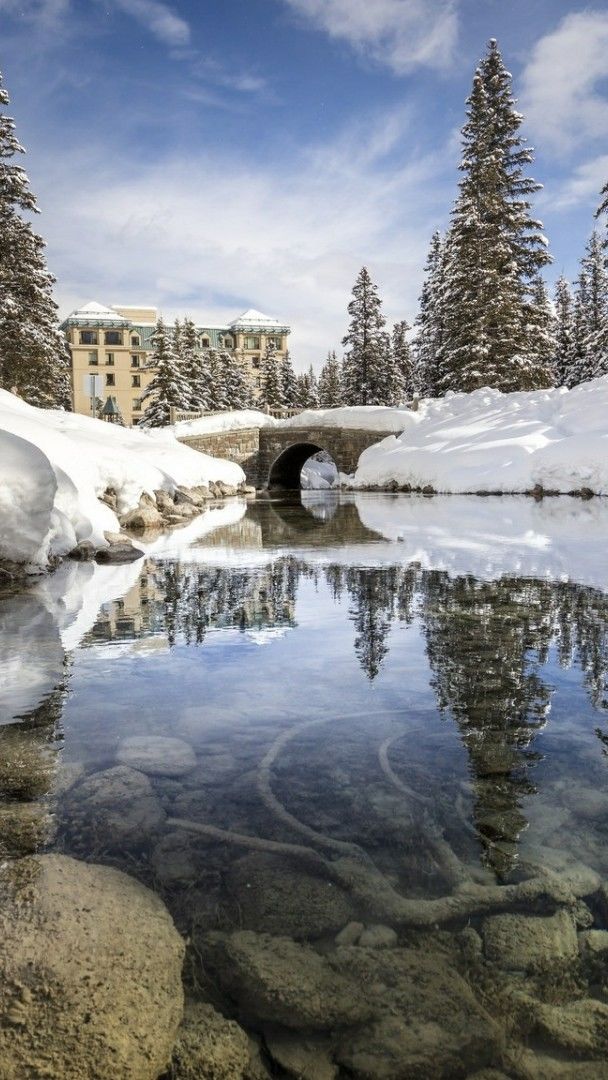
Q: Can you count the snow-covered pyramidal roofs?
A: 2